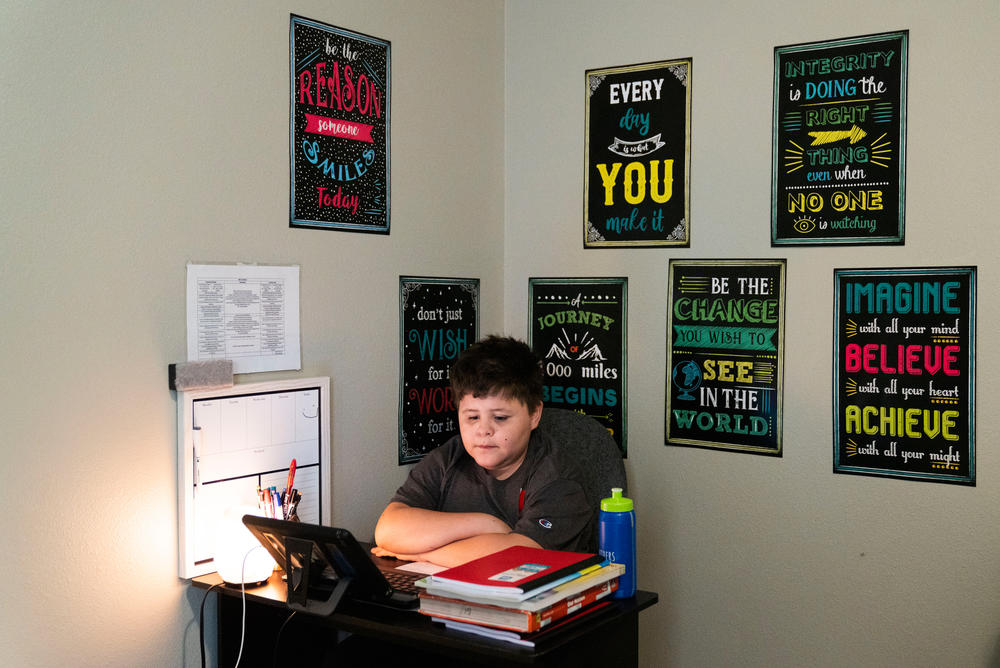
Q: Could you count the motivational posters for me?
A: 7